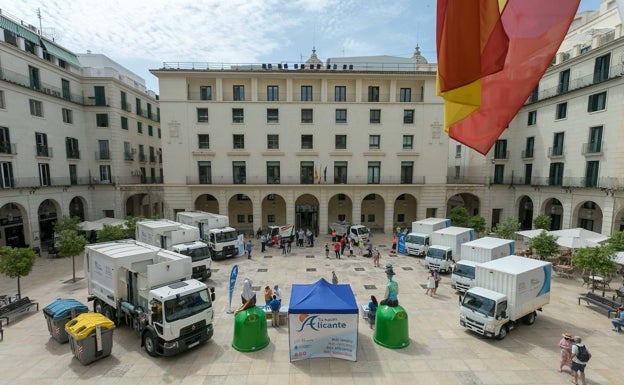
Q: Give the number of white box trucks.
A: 4